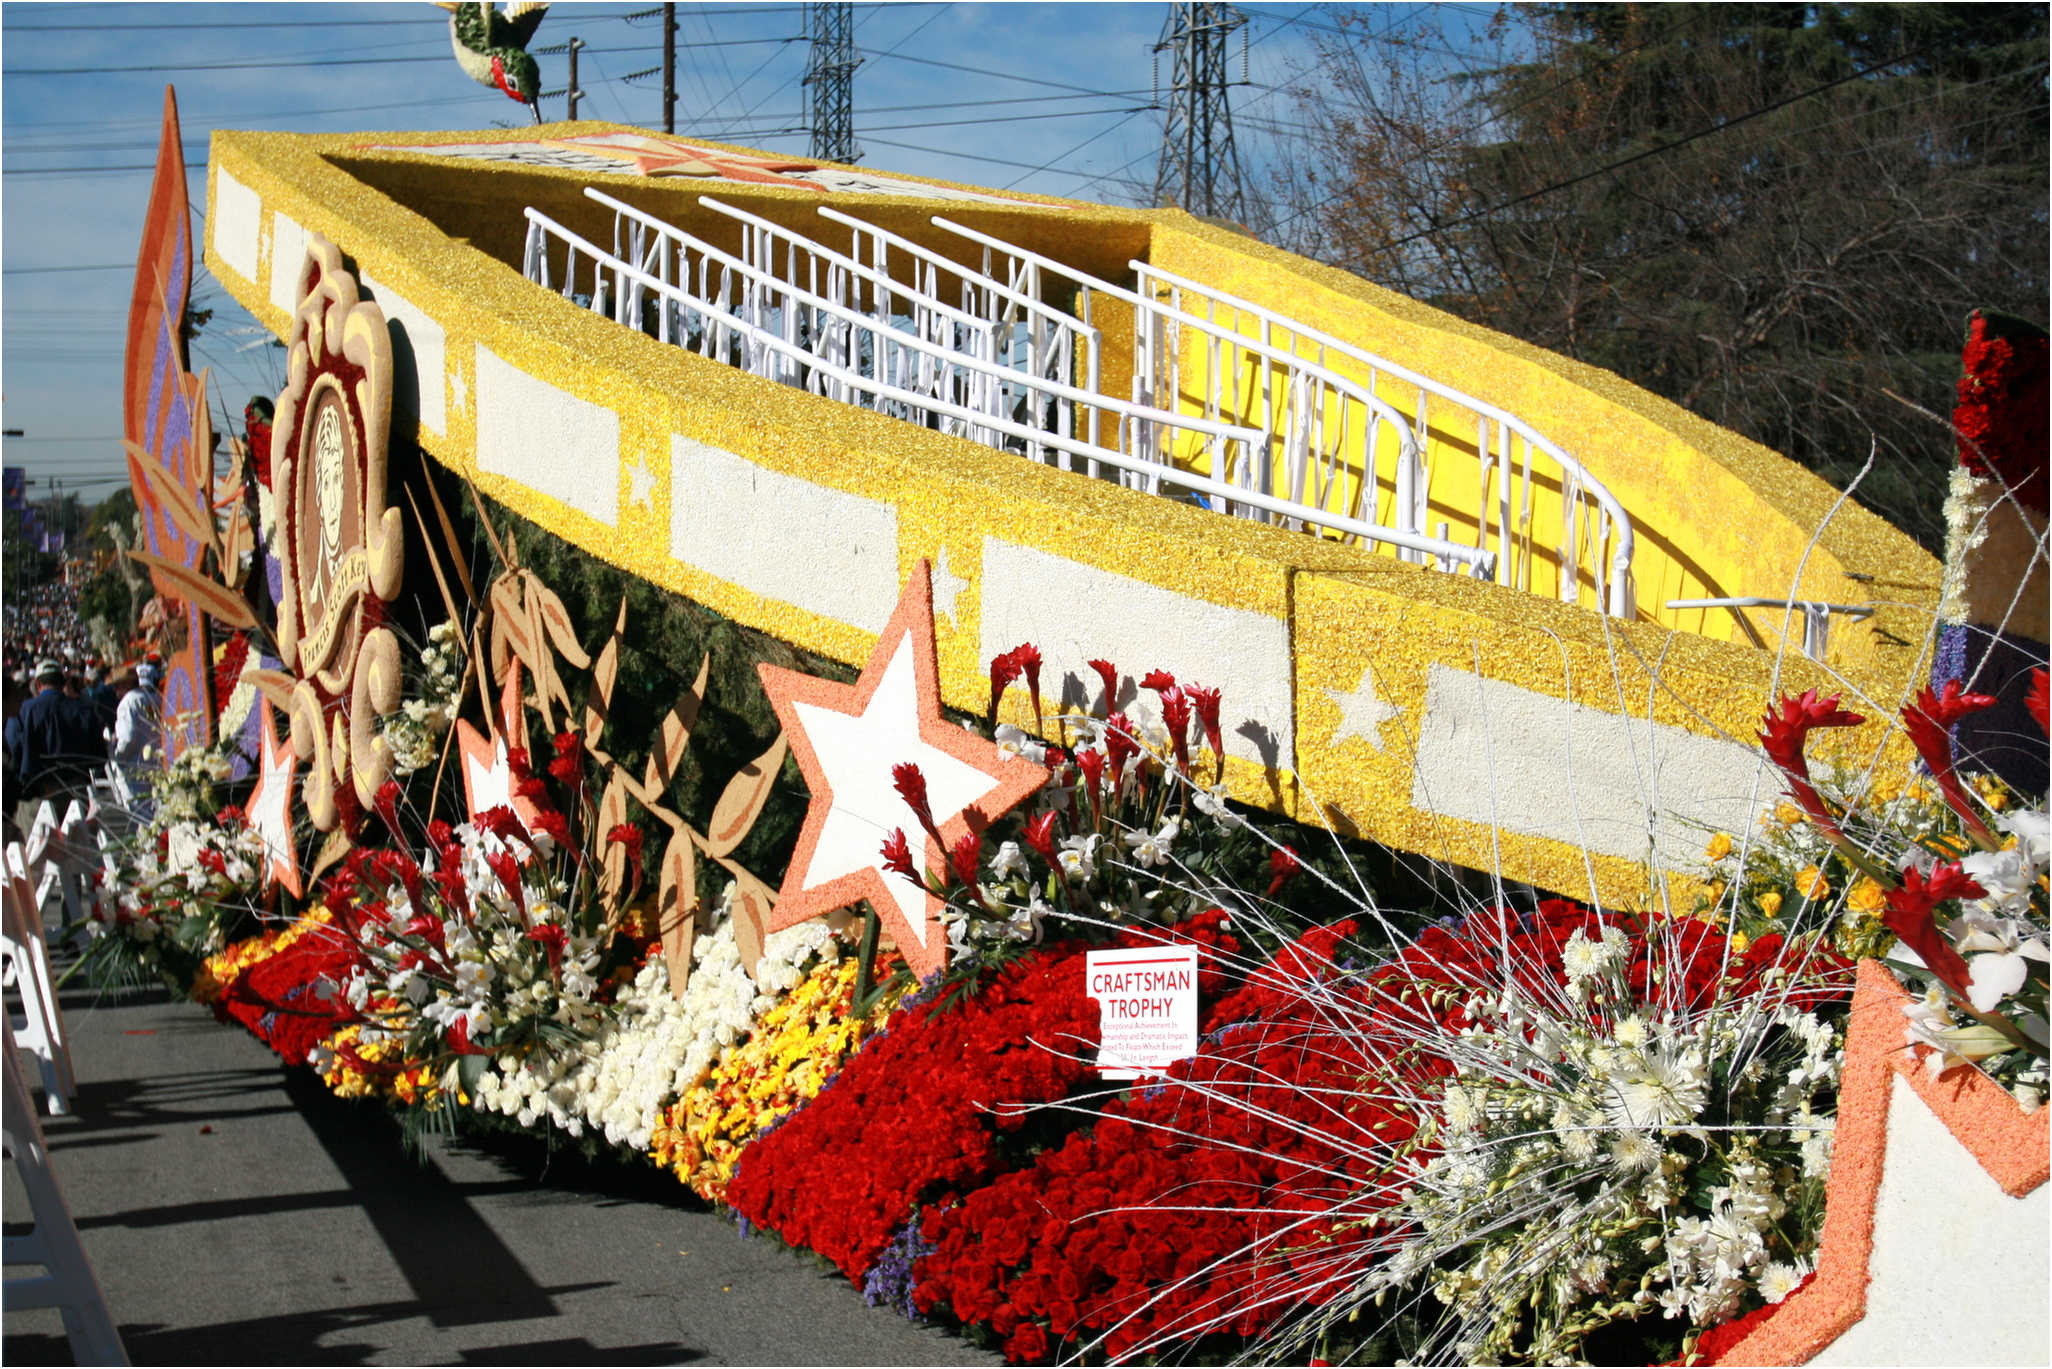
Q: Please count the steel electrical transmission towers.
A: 2